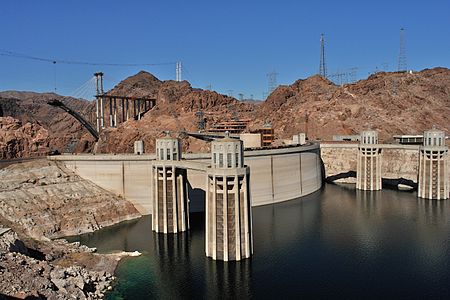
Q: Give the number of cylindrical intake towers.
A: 4